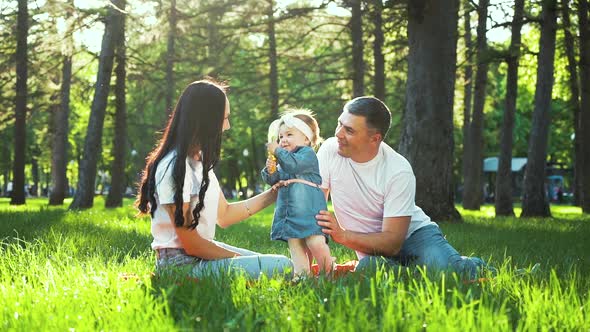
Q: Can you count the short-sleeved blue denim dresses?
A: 0